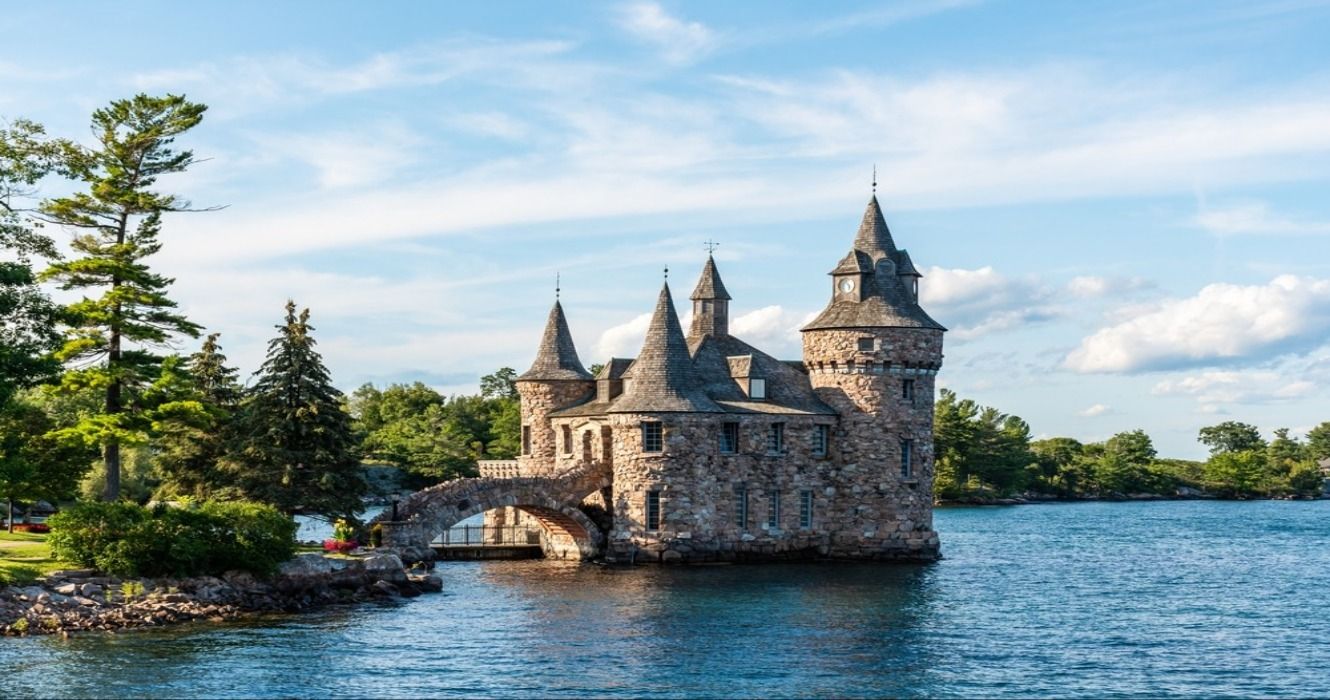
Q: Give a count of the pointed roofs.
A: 4